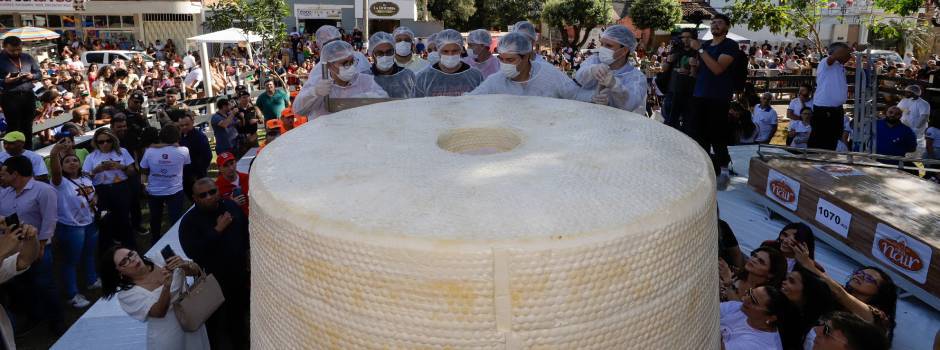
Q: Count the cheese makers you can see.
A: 10